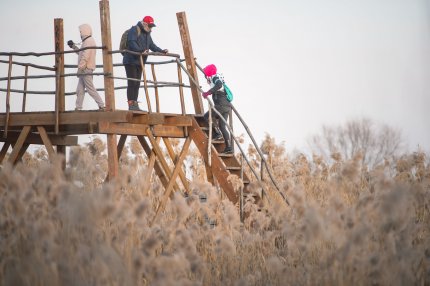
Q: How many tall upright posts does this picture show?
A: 3